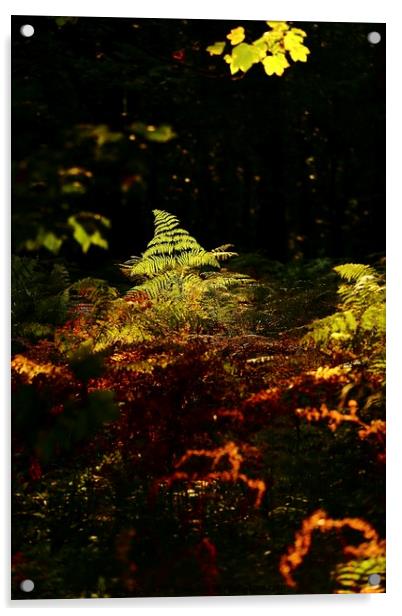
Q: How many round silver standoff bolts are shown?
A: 4